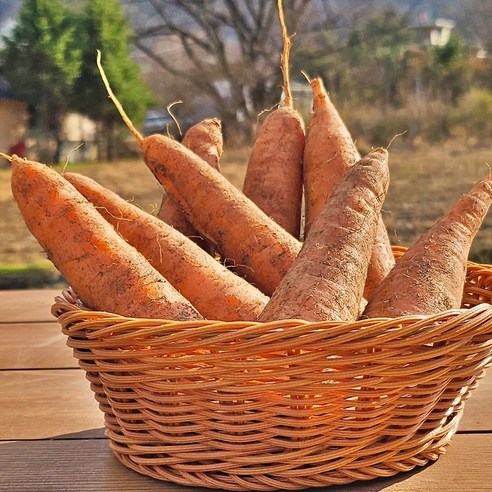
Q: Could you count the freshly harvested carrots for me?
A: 8